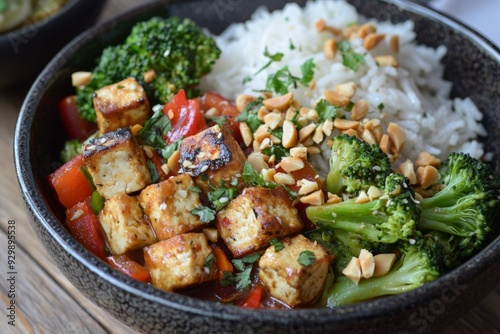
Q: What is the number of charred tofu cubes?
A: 8